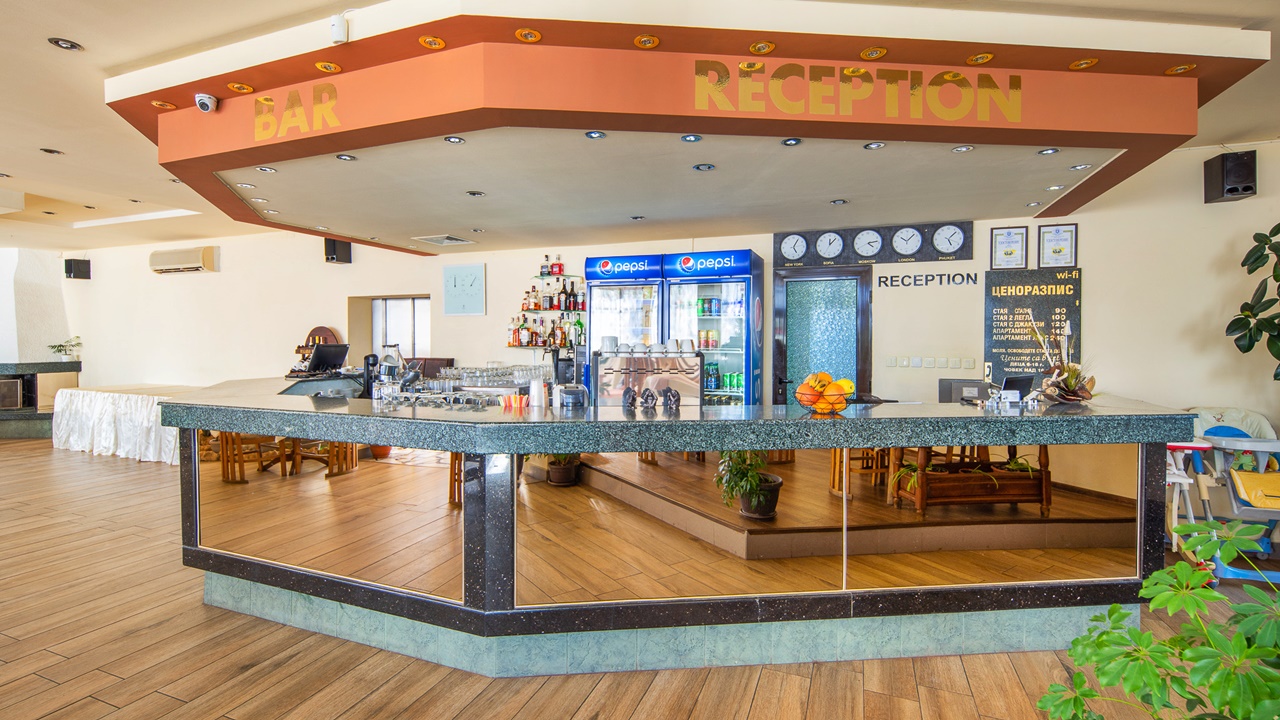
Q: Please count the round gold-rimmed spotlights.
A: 11